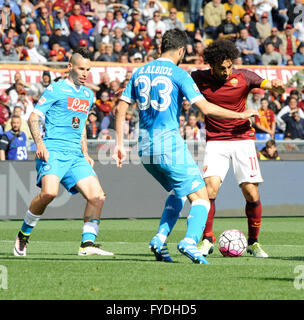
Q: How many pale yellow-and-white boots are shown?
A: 2